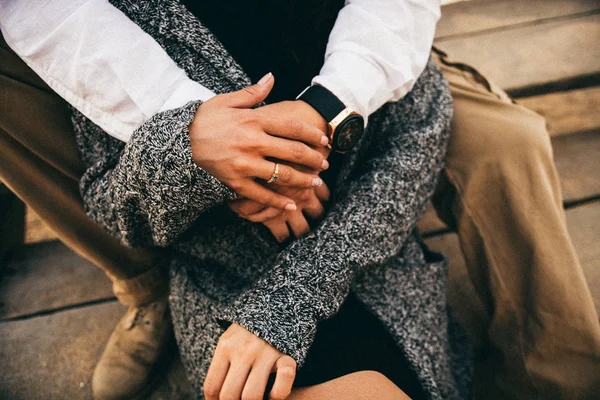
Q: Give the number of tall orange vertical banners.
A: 0